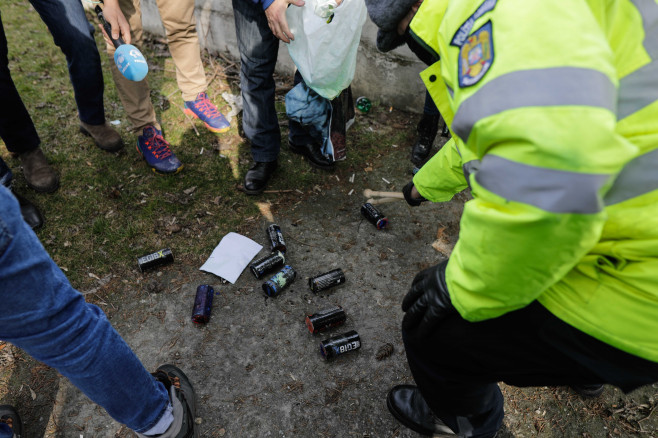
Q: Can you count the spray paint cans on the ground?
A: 9